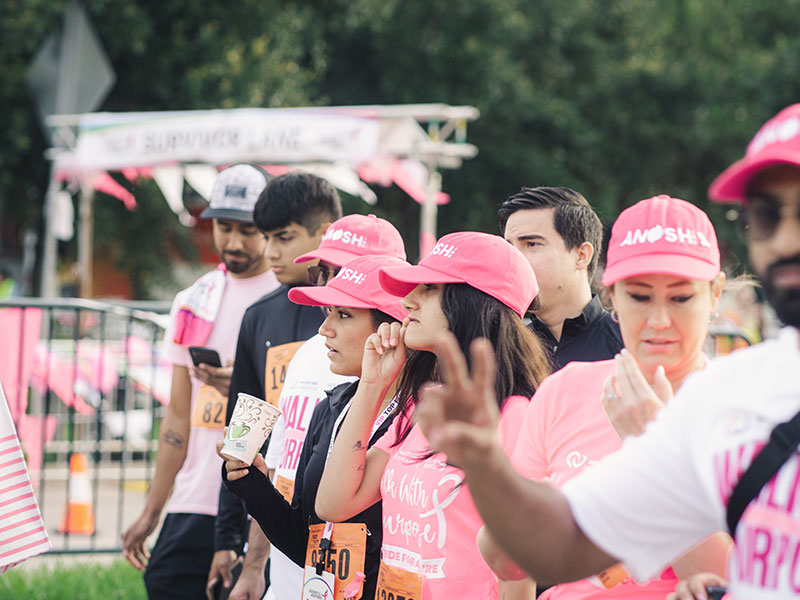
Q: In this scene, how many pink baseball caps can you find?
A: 5